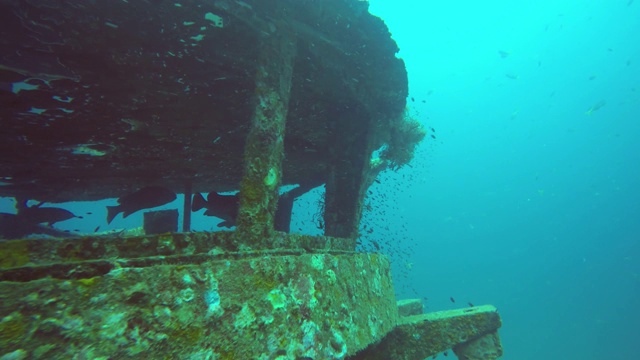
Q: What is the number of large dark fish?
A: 3